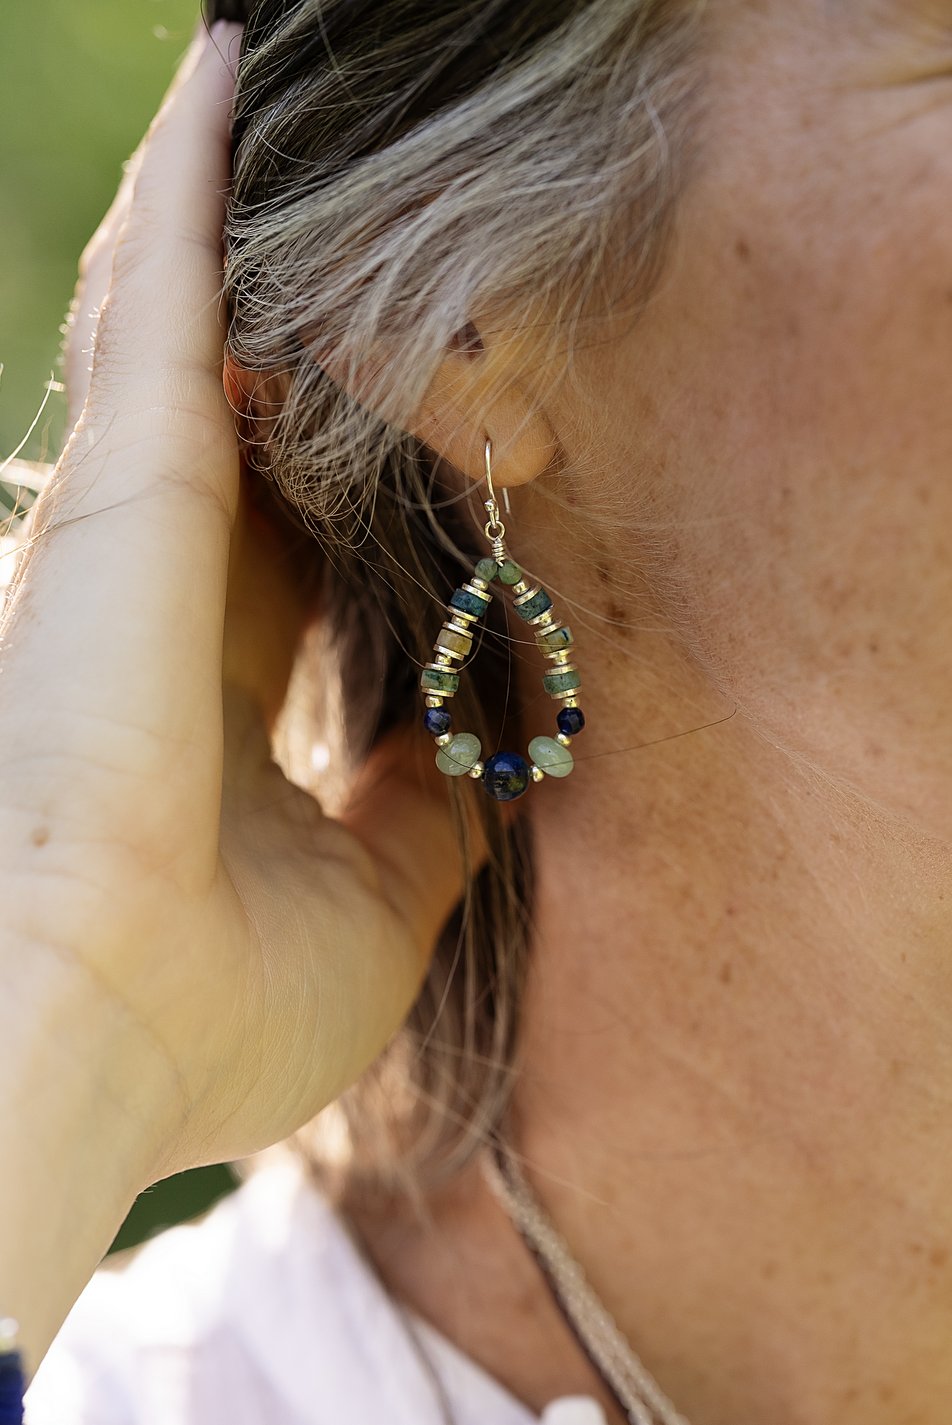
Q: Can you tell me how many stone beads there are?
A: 13